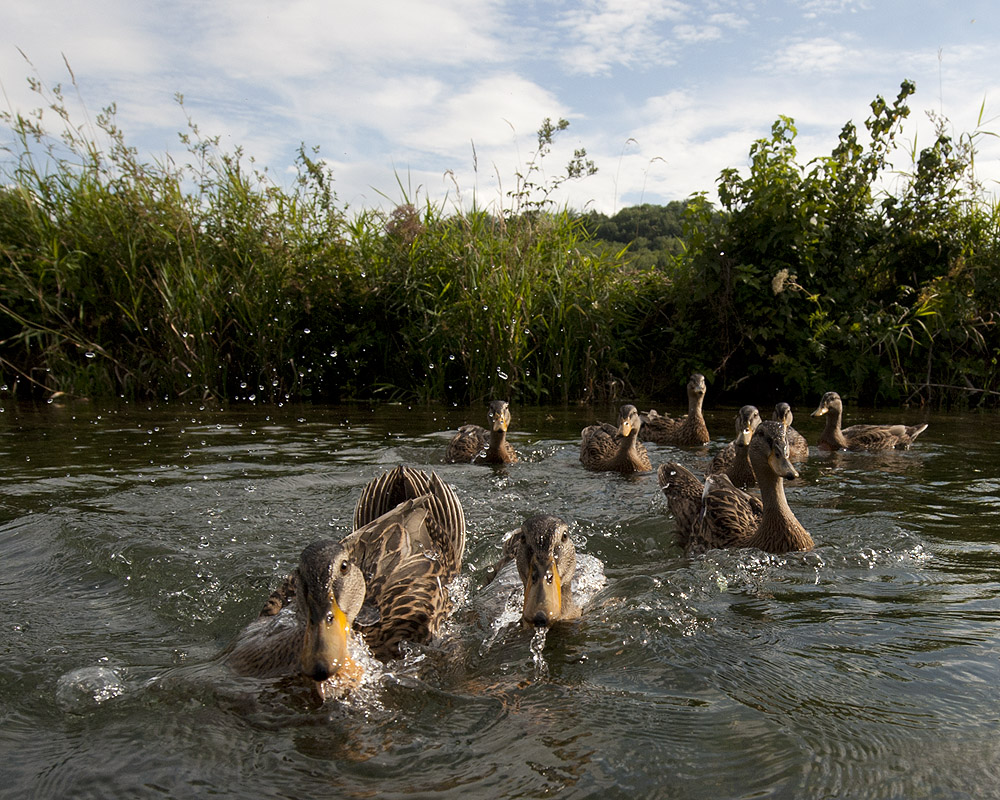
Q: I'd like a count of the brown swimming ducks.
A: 9